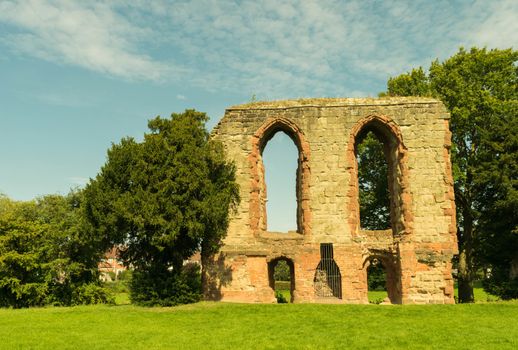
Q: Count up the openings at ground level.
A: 3